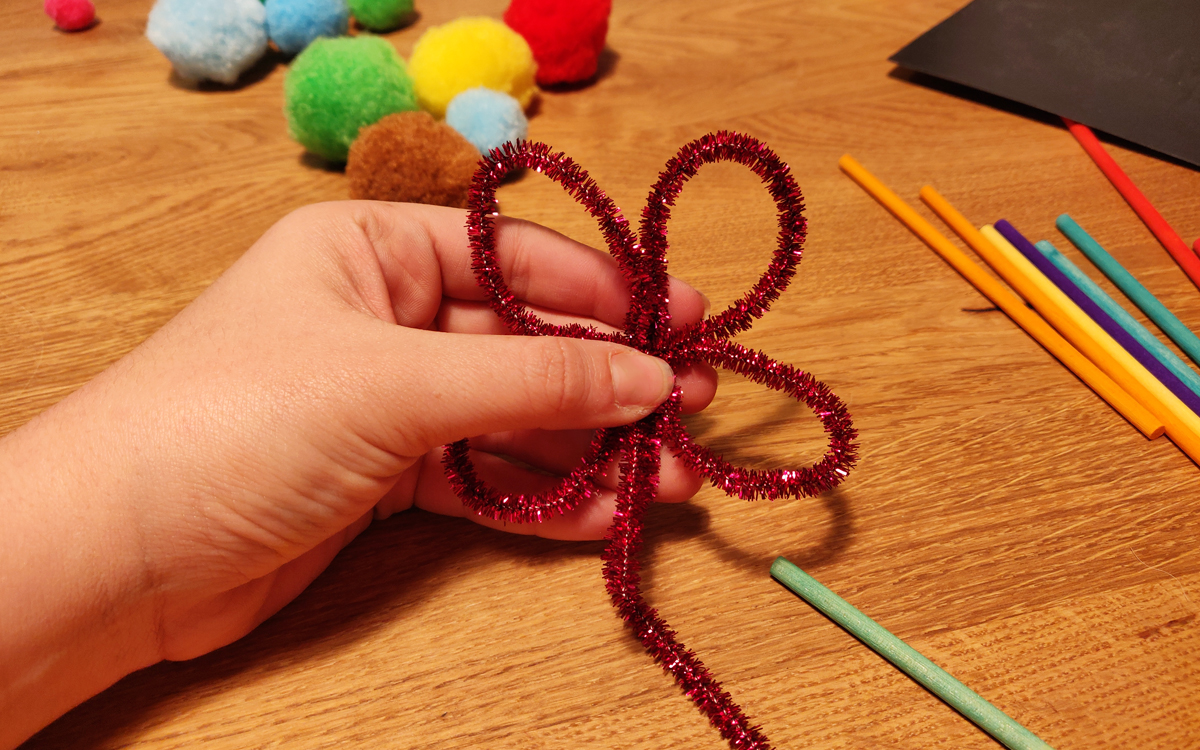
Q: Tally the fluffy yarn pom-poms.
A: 9